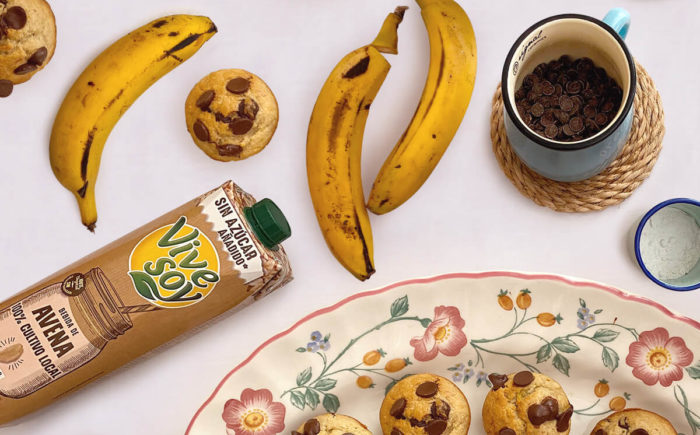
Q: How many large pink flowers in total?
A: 3